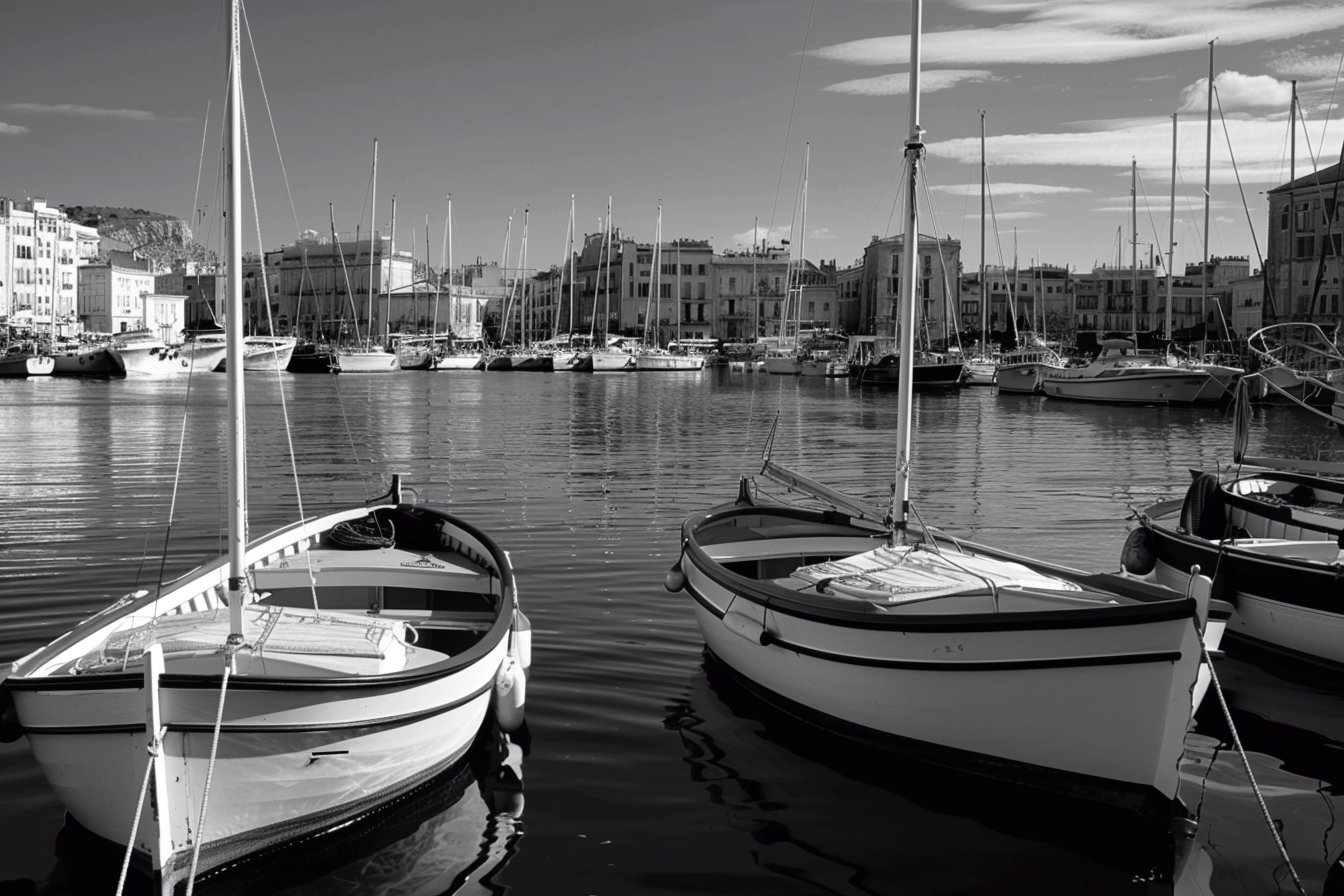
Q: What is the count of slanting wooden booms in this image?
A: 1